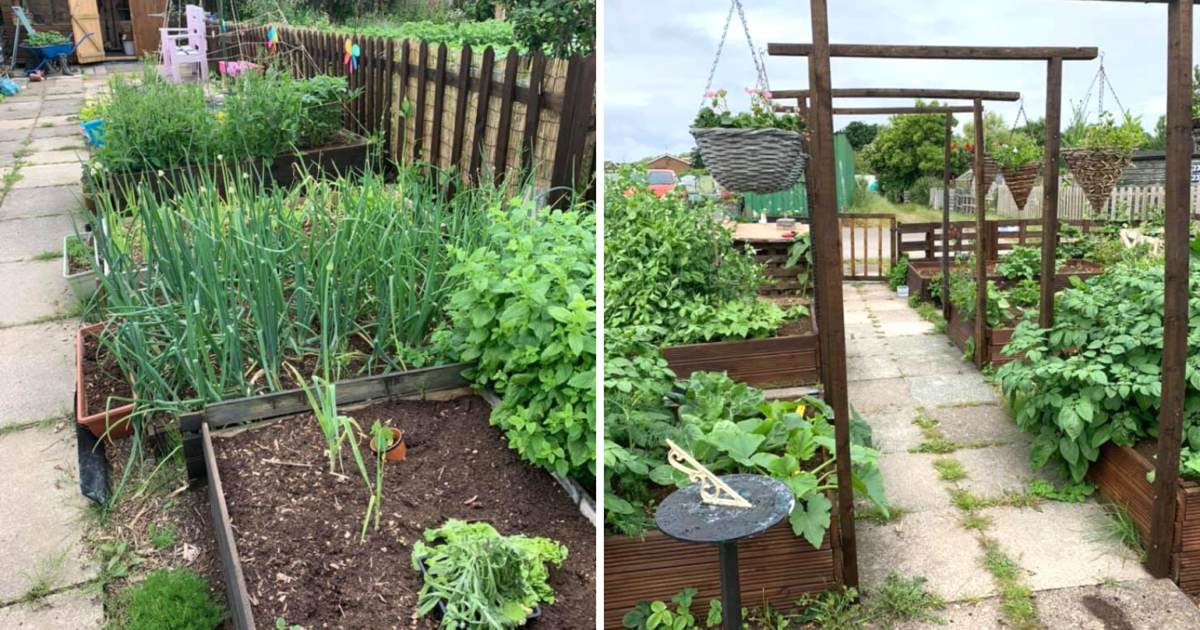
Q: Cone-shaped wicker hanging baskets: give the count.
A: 3